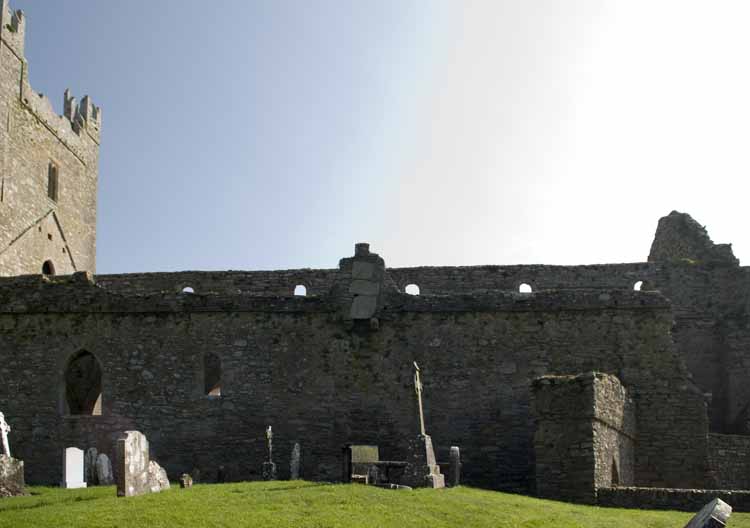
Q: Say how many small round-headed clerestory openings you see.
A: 5